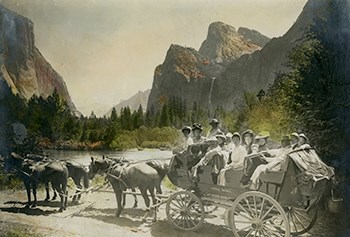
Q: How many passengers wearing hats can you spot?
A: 11